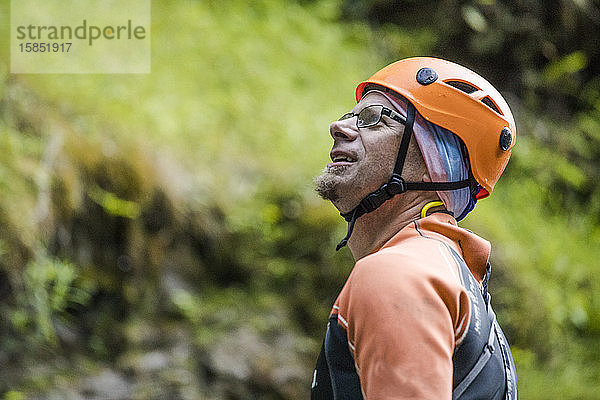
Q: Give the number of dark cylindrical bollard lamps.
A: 0